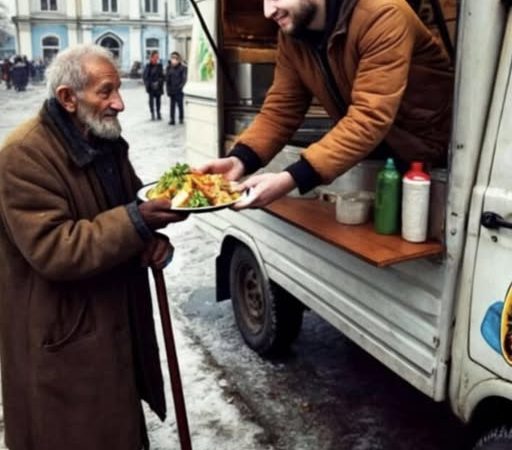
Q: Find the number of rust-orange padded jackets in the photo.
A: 1